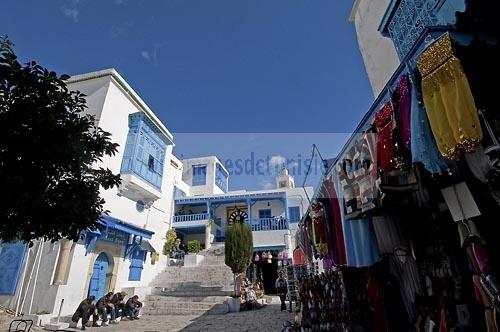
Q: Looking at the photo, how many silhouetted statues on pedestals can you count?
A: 0